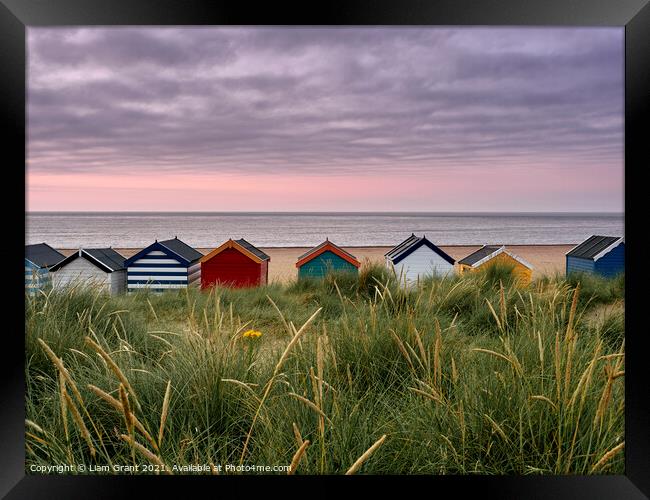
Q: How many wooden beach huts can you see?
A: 8